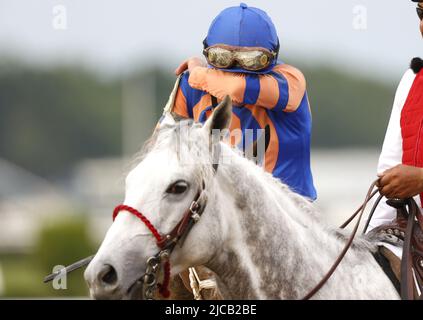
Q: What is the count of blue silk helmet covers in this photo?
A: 1